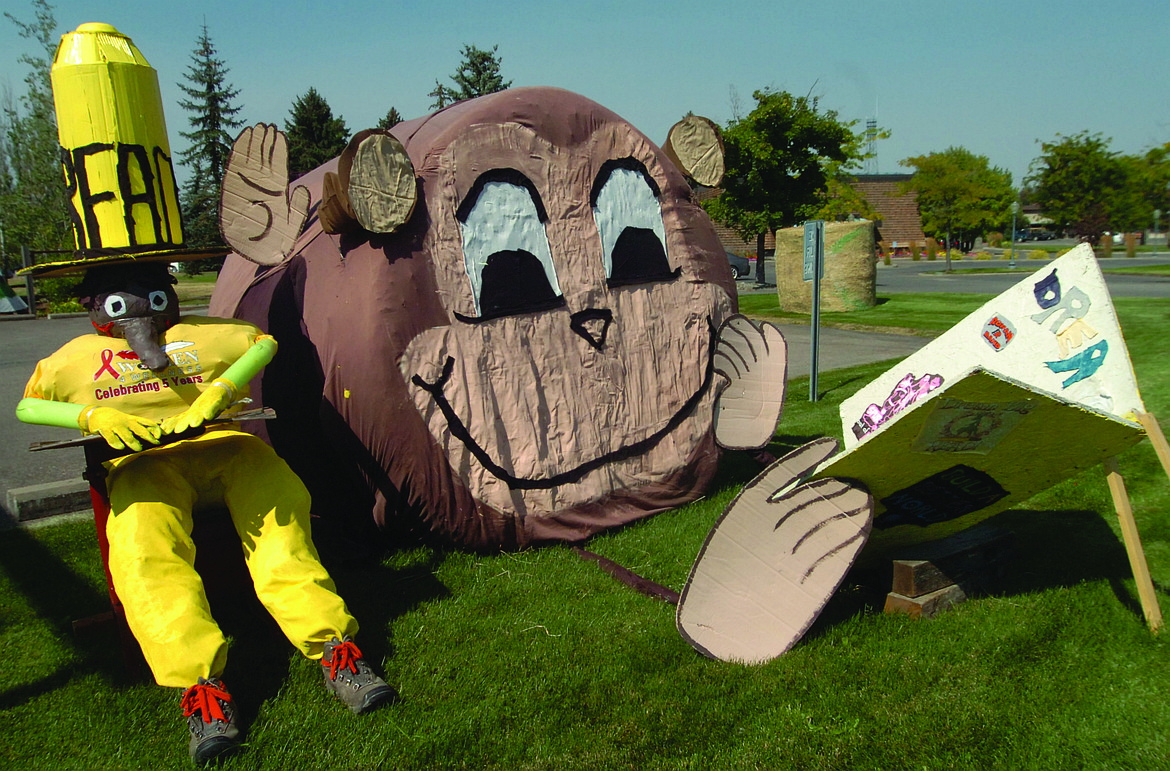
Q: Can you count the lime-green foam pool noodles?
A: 2